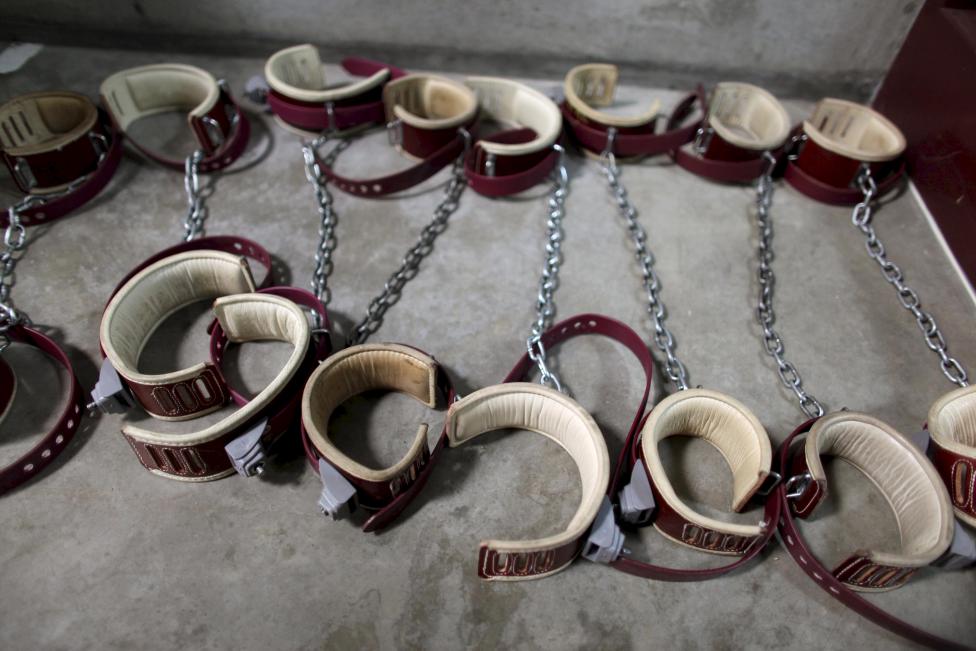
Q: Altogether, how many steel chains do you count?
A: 8